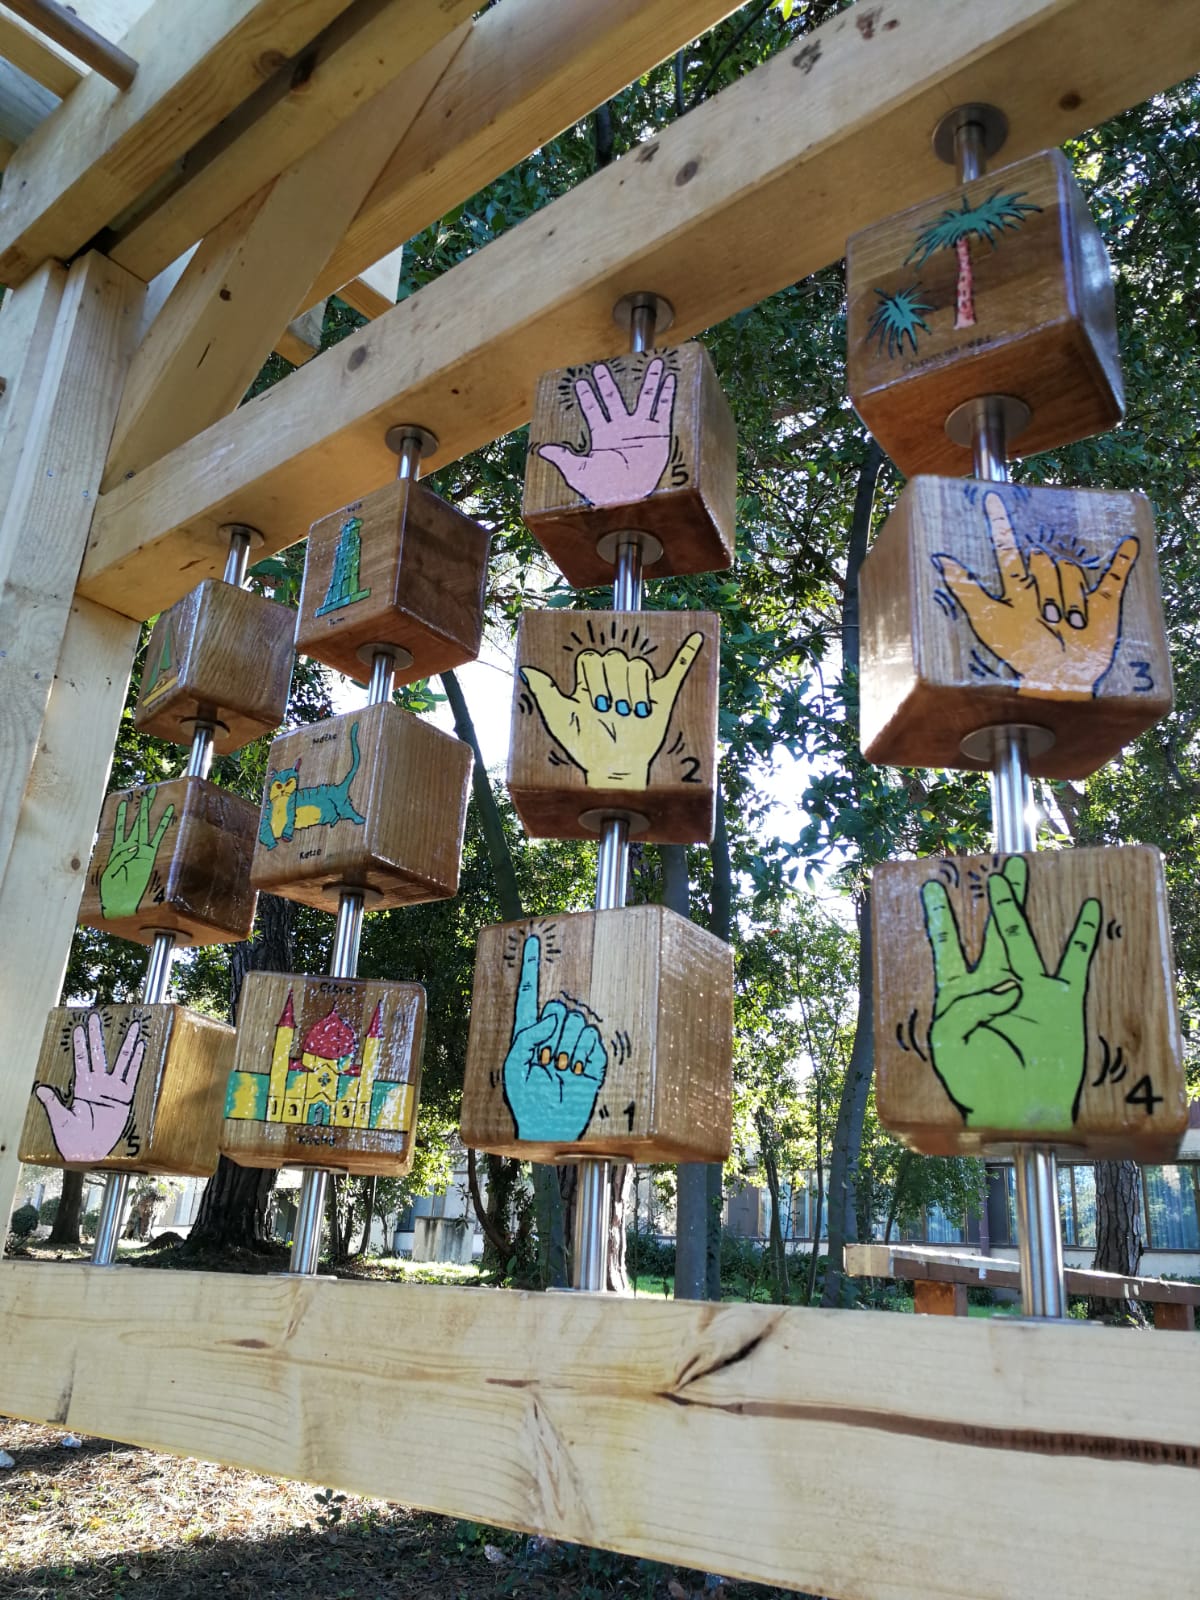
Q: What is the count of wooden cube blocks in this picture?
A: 12